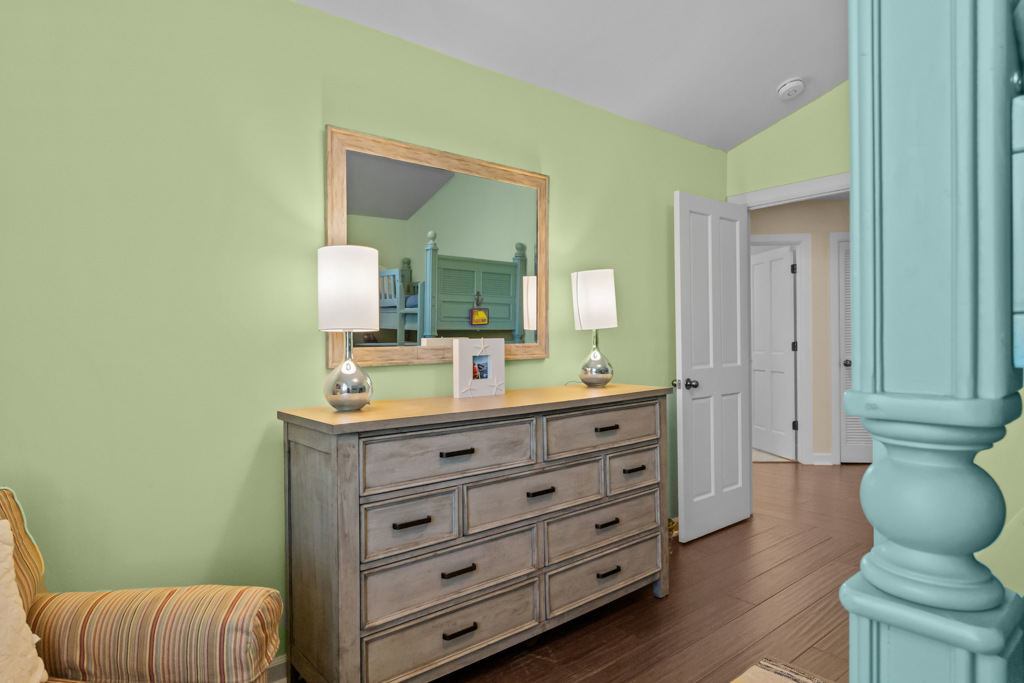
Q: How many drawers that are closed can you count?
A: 9